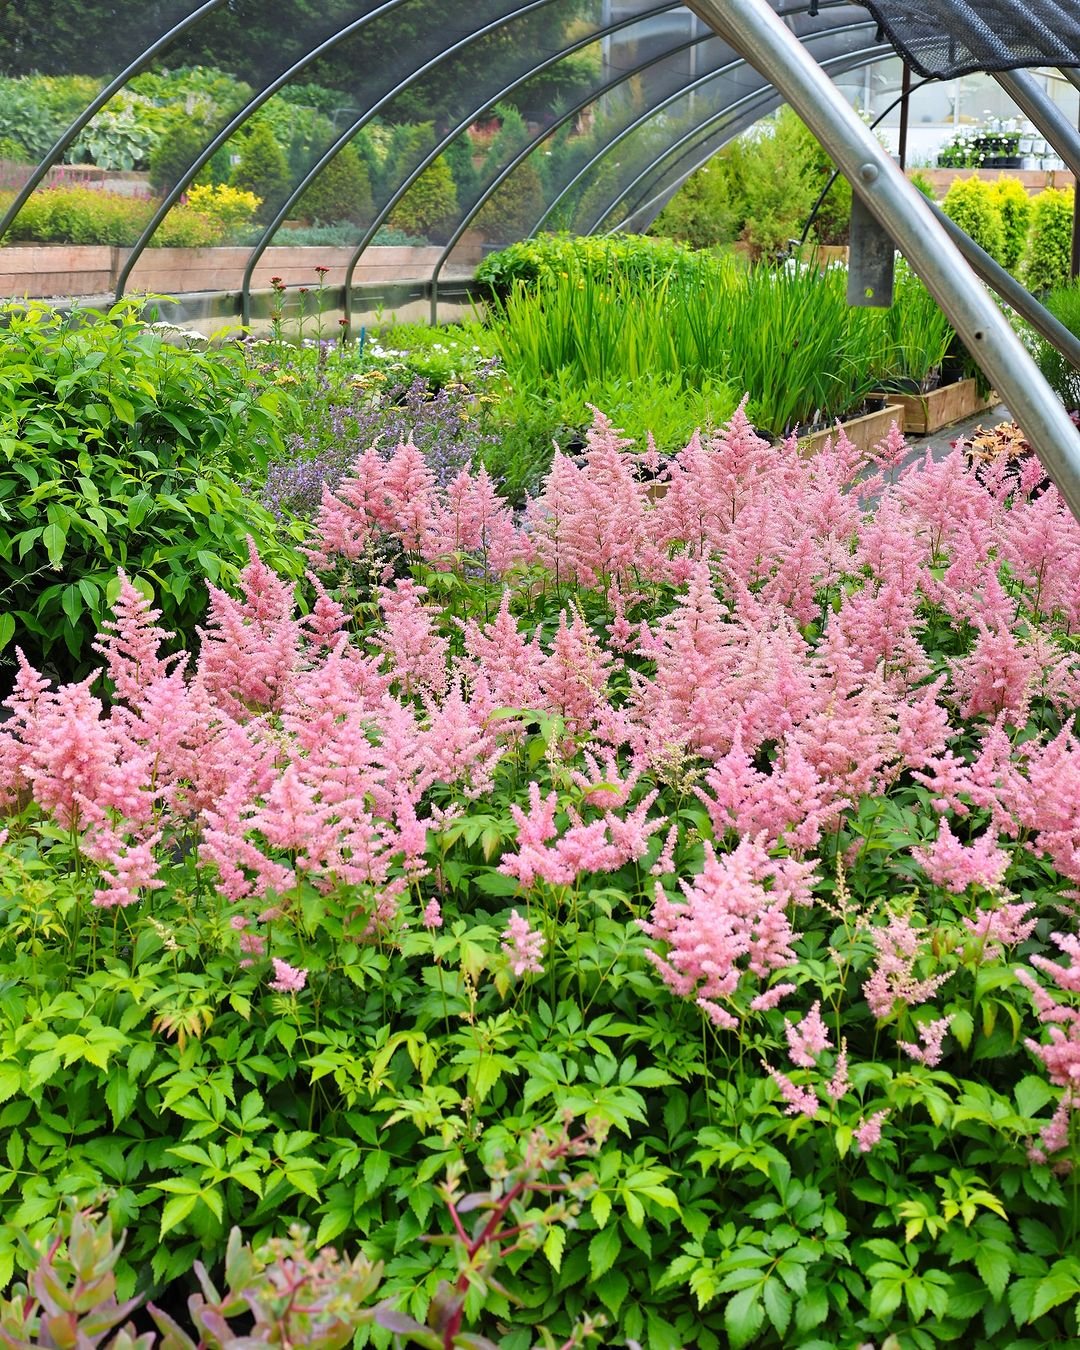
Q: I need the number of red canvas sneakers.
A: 0